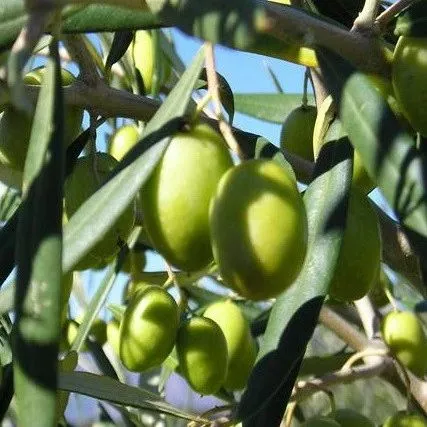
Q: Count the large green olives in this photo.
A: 2